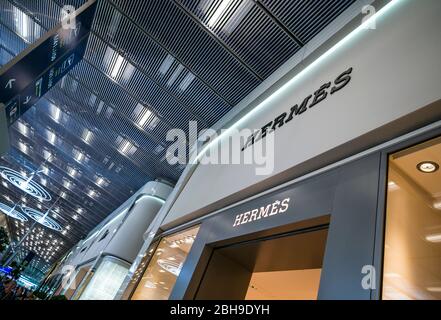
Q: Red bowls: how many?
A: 0